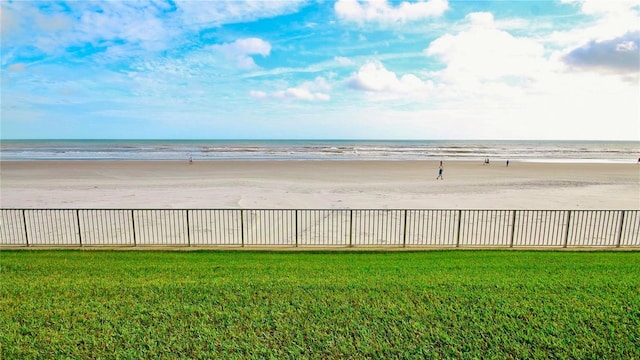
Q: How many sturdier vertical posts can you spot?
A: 12